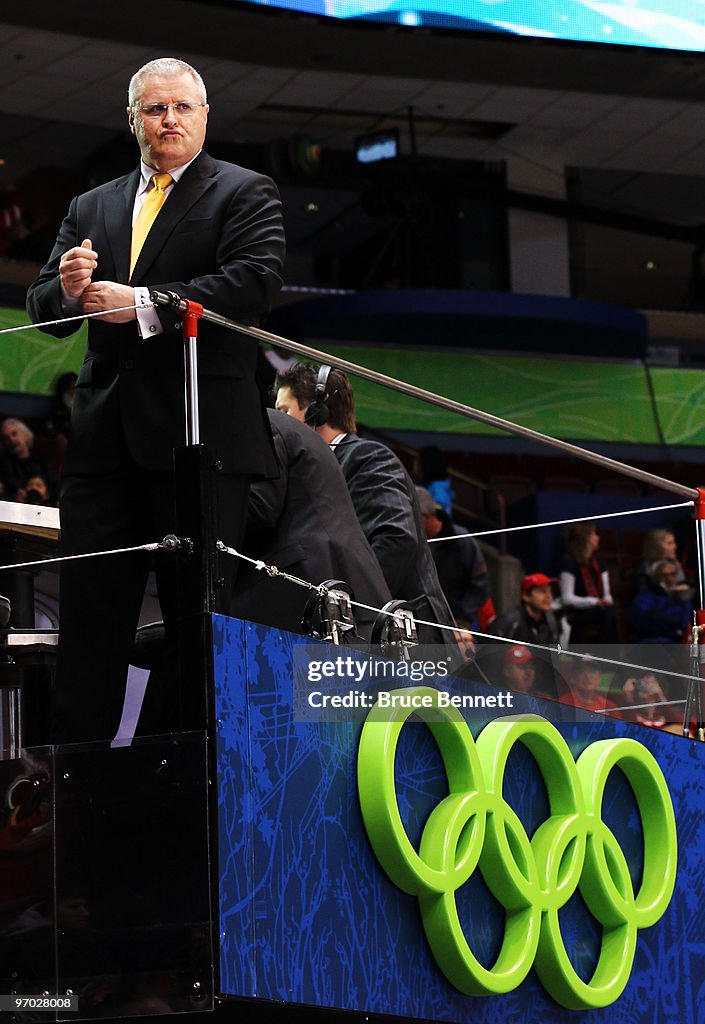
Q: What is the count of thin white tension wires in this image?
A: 5